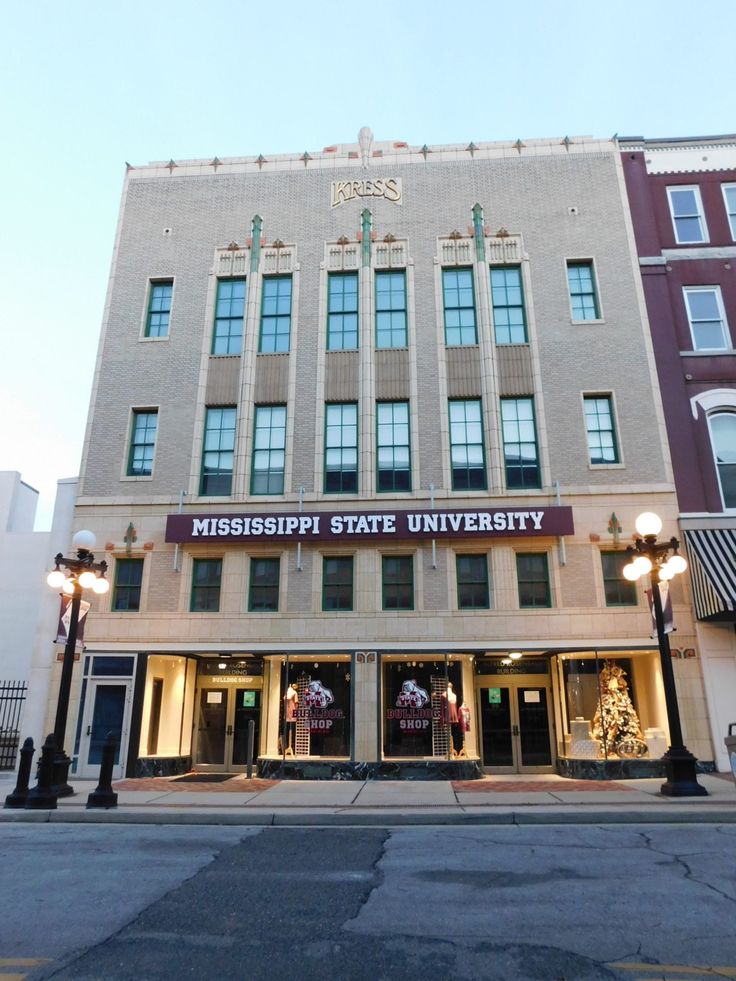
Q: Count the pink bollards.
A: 0